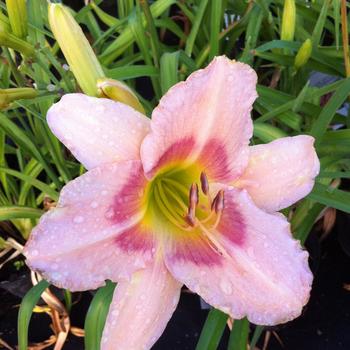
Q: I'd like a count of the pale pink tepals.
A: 6